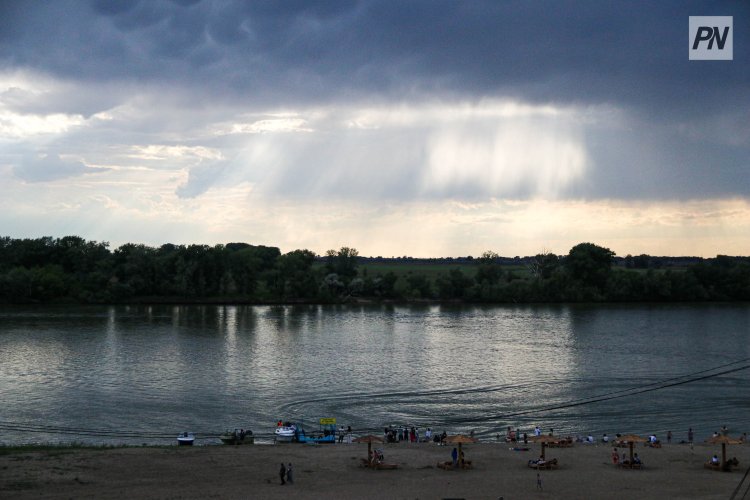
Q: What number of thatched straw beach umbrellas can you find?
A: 5